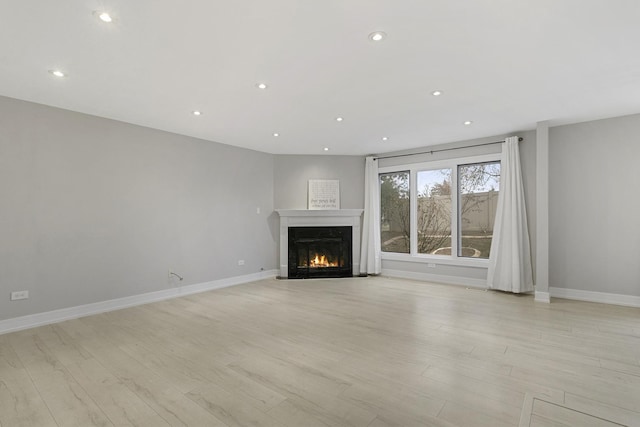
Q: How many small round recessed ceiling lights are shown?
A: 11